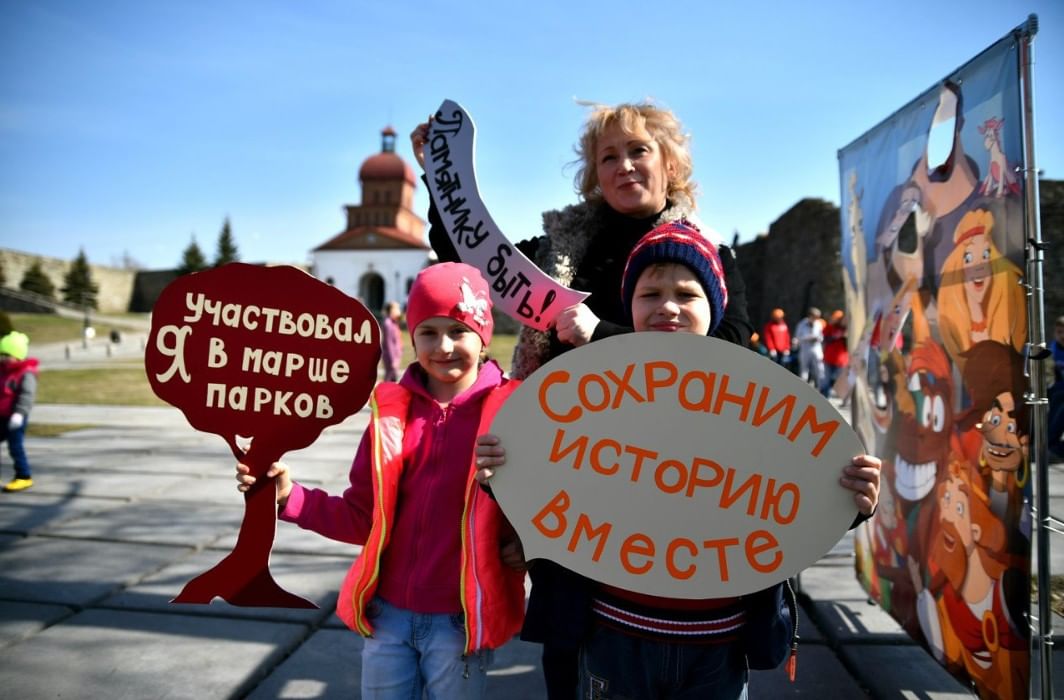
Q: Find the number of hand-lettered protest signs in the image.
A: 3